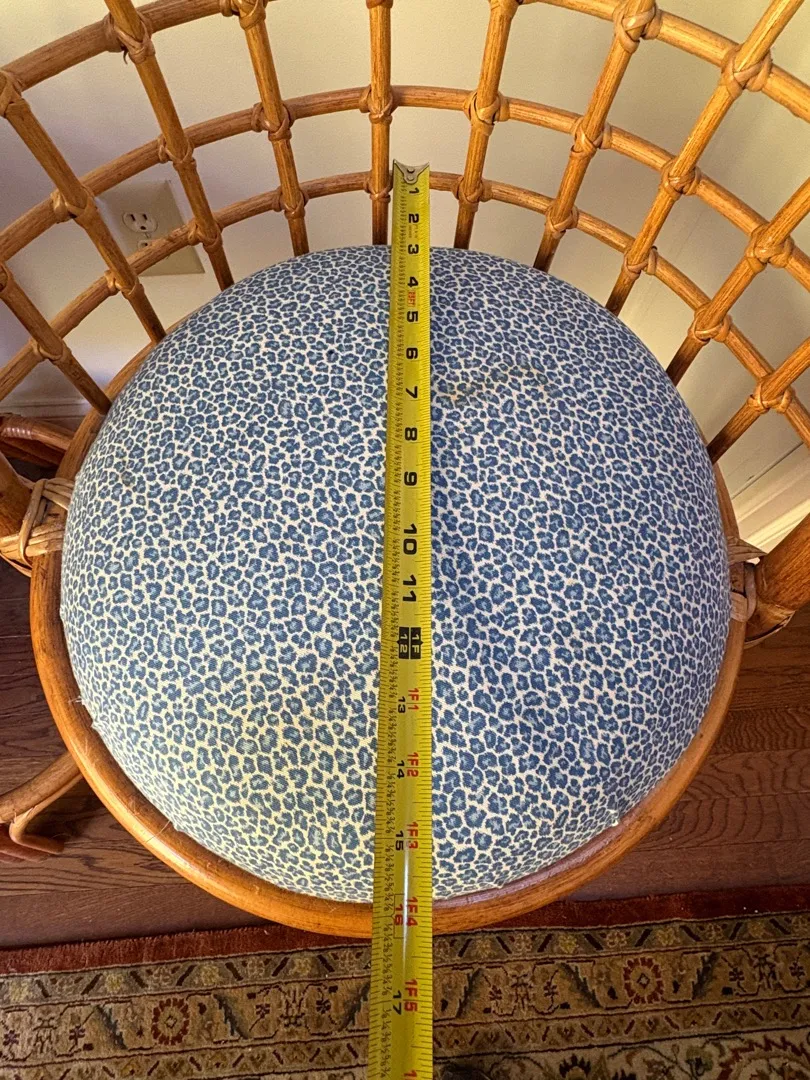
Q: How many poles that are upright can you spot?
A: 10